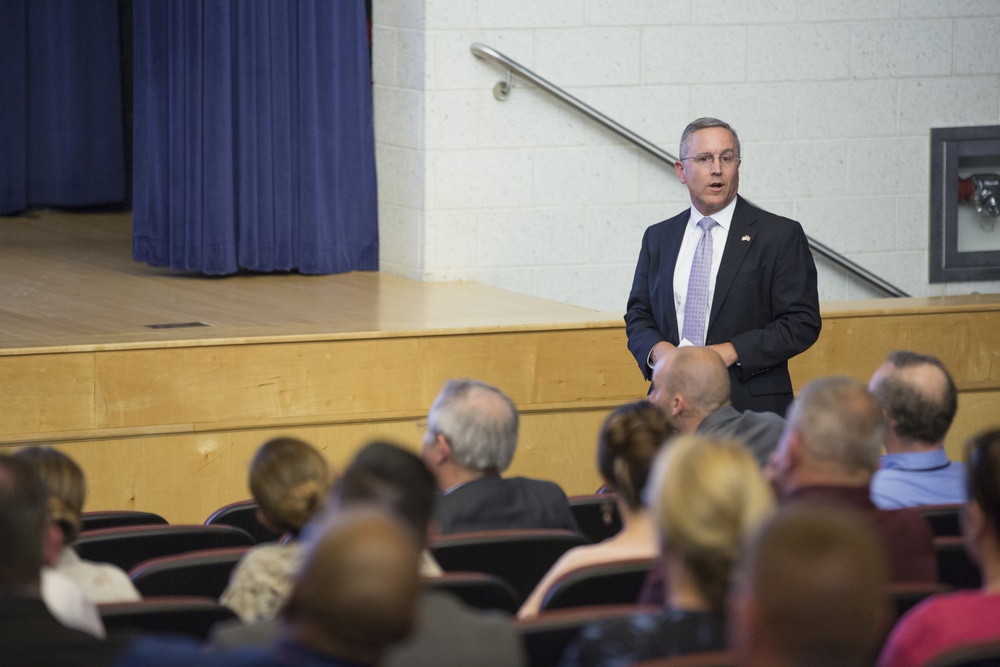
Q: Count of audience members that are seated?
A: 13